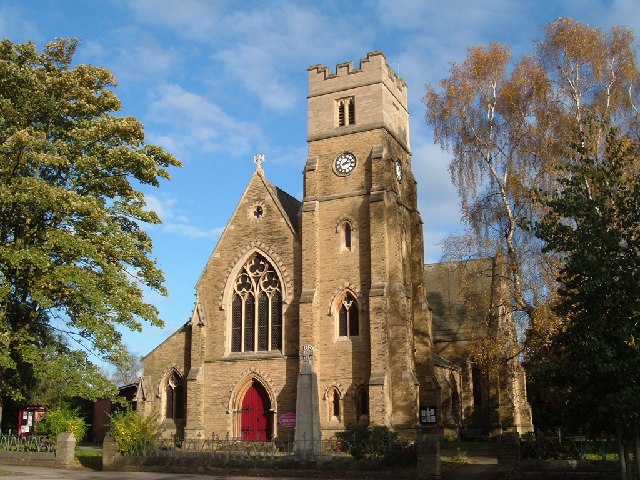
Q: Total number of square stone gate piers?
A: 4